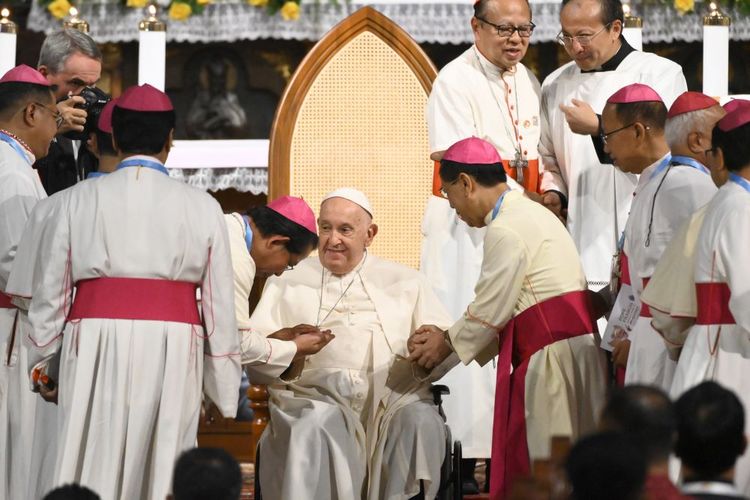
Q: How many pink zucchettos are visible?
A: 7